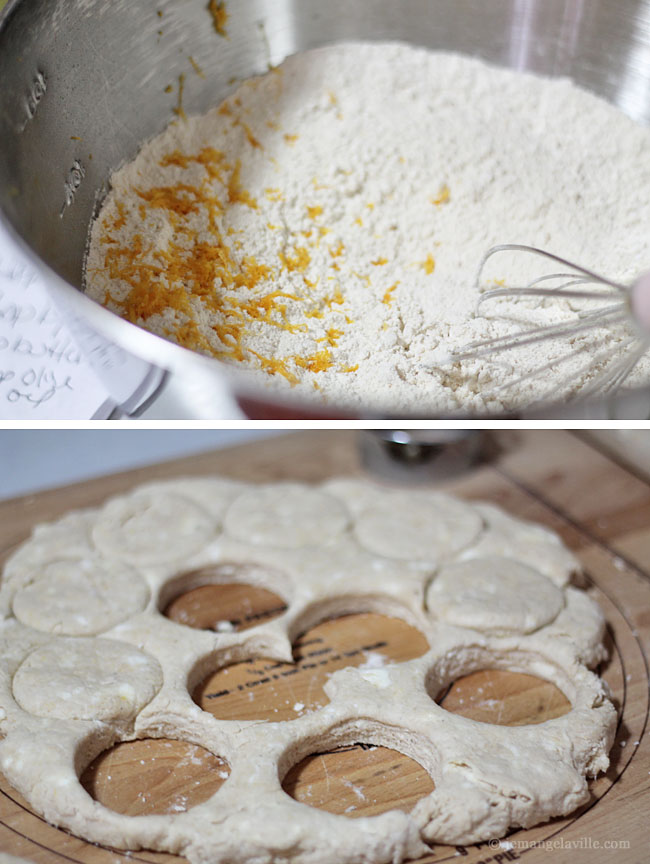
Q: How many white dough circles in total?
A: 6